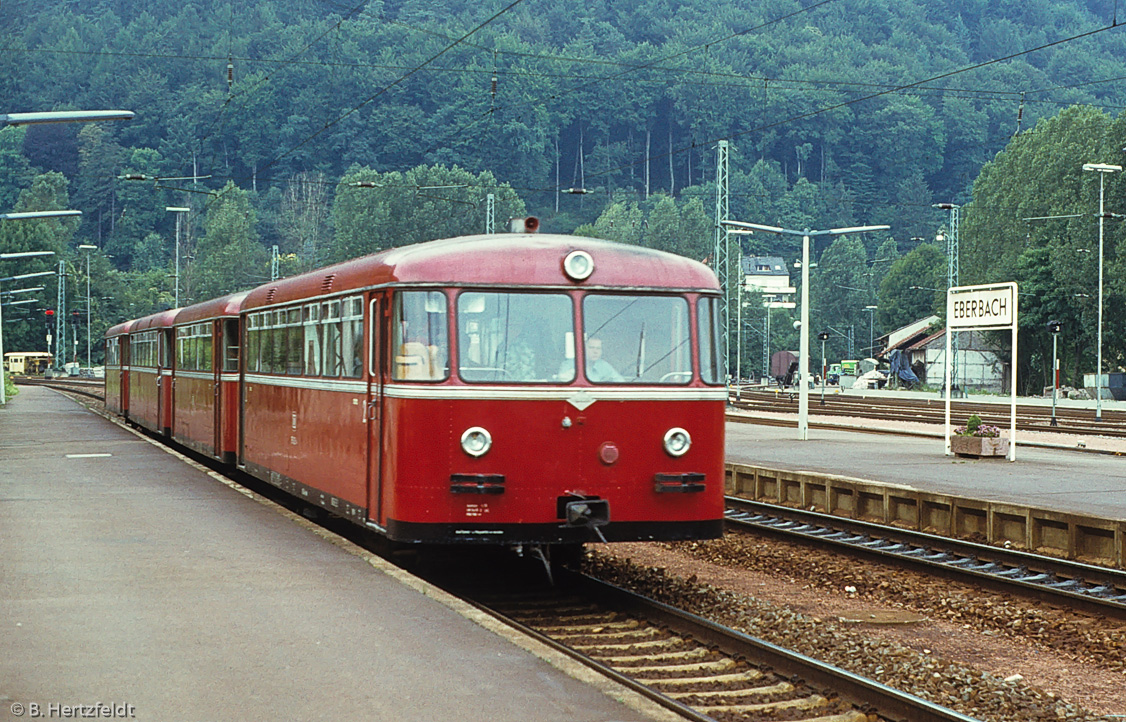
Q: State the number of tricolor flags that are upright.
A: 0